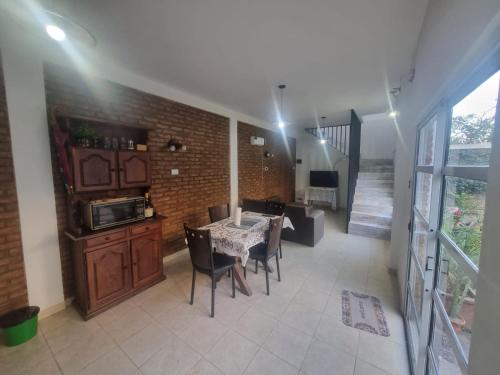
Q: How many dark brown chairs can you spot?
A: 4